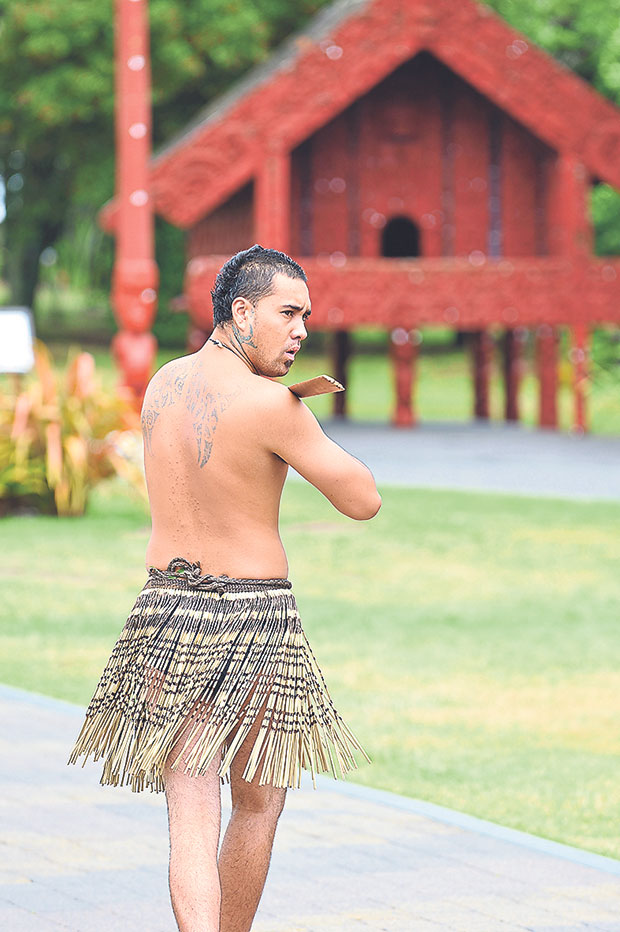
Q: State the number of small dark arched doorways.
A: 1